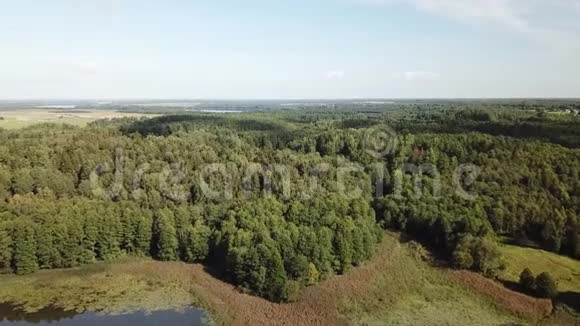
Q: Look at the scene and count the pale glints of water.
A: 2